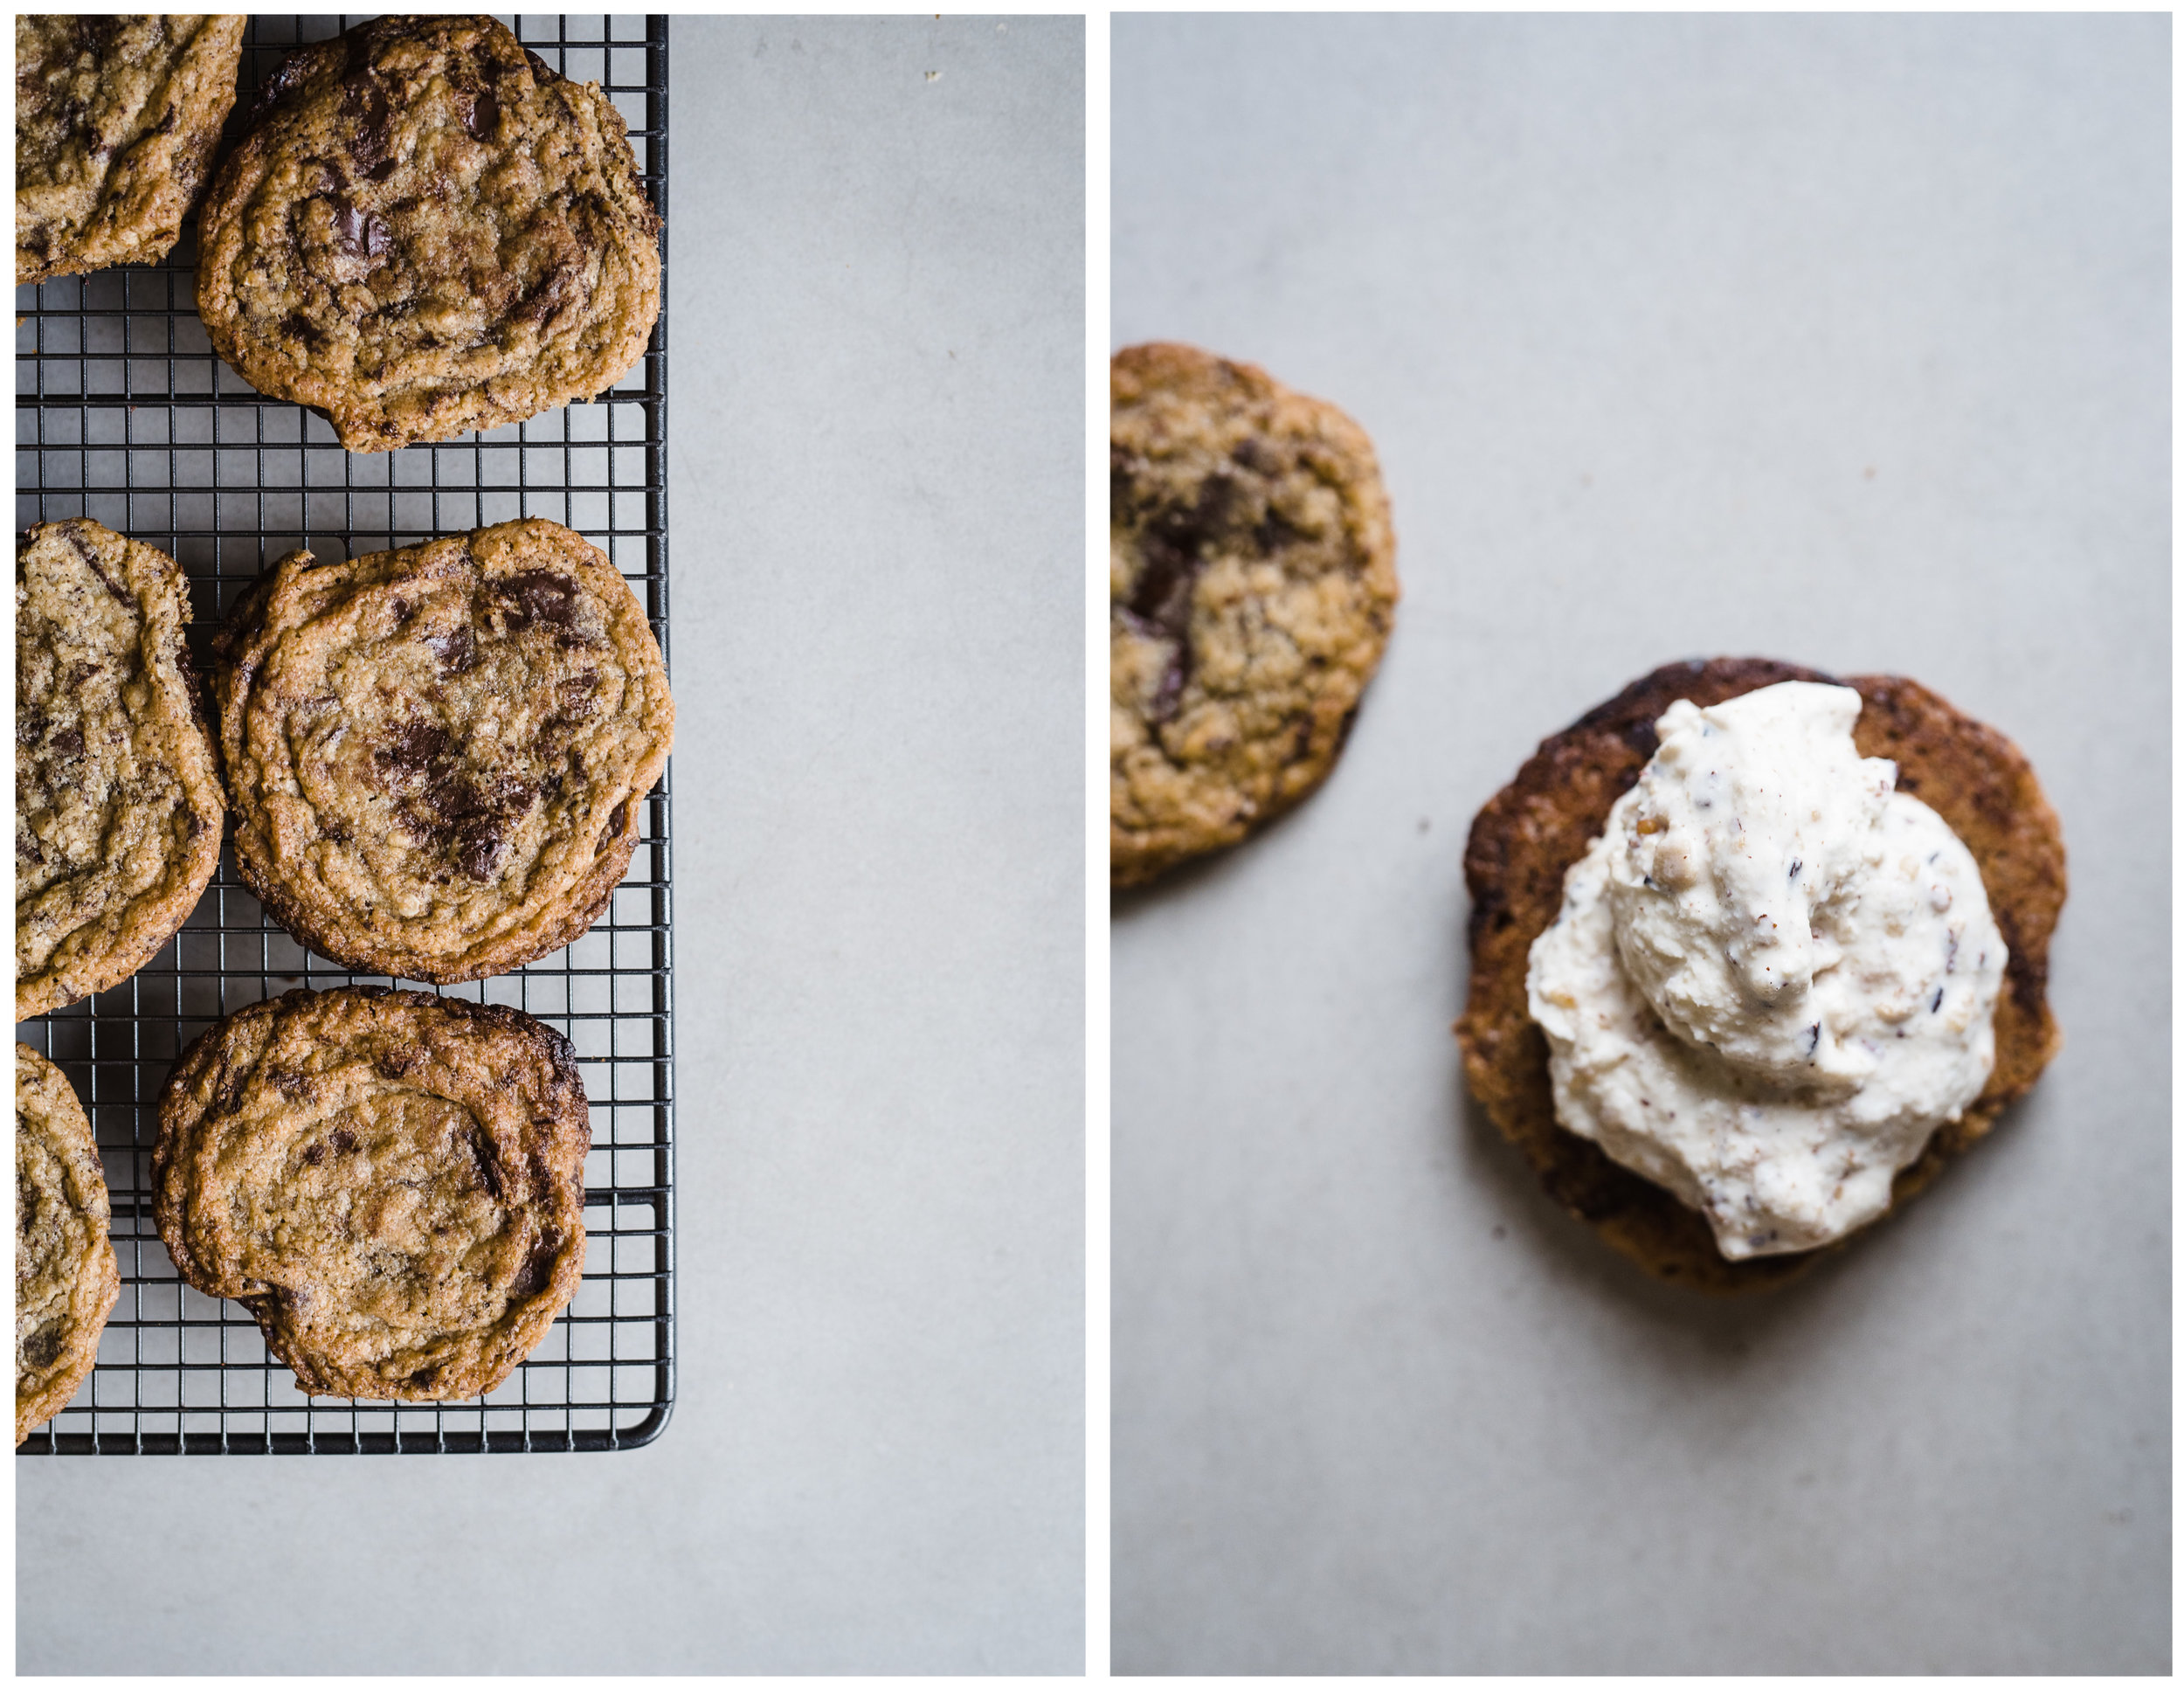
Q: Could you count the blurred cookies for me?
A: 1